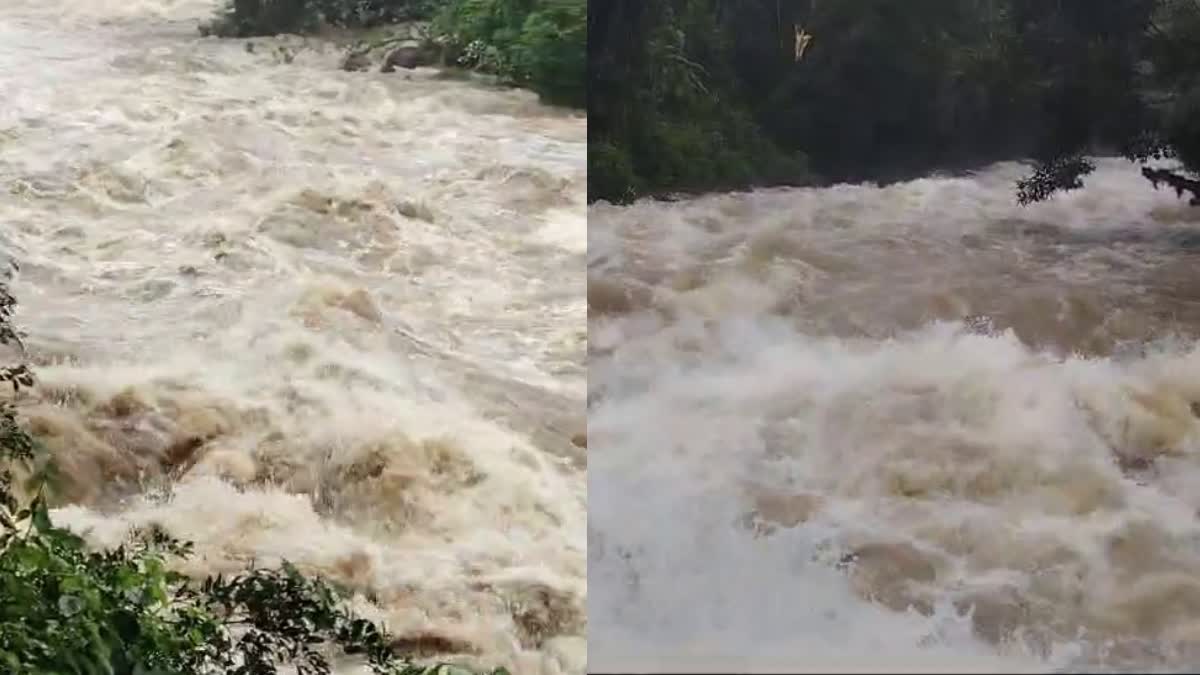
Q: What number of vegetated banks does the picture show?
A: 3